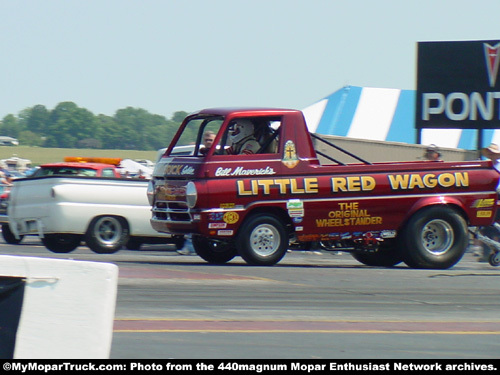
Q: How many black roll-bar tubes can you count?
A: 2